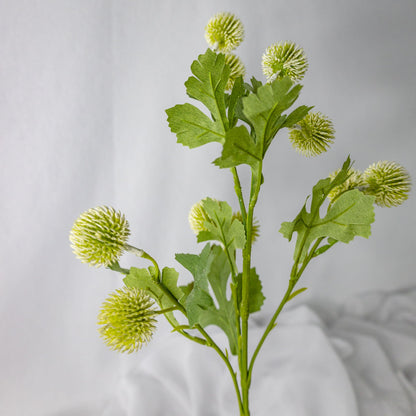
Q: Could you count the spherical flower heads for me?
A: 10